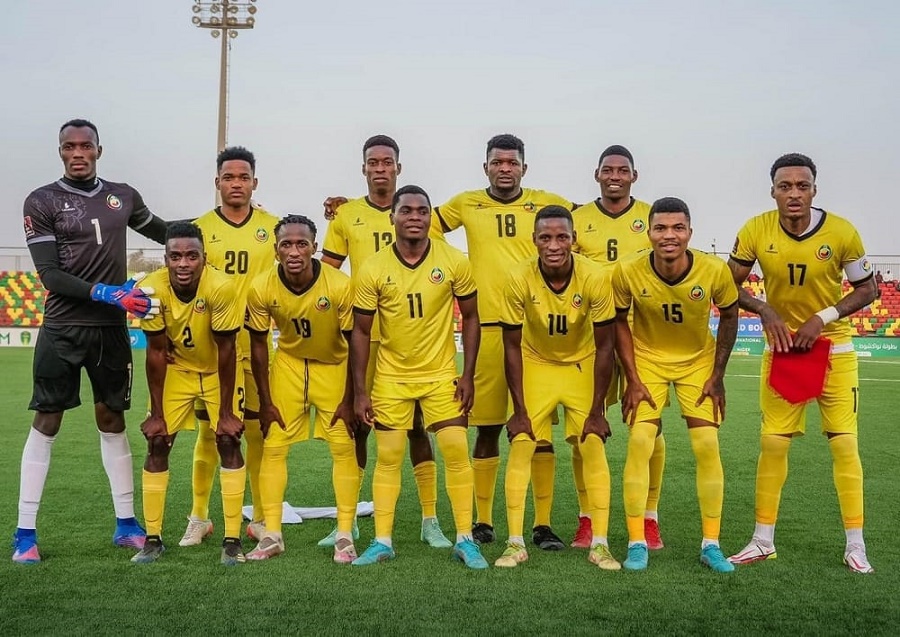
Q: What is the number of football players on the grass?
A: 11